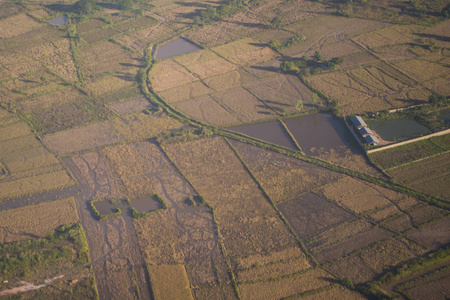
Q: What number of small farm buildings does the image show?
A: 3